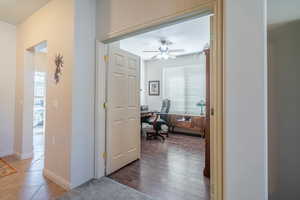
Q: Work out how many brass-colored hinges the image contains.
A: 3